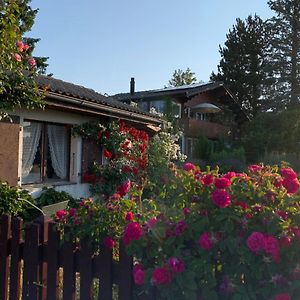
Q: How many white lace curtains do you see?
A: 2